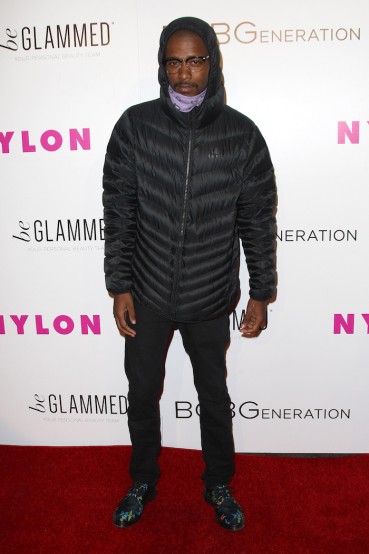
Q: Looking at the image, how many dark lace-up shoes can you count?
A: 2